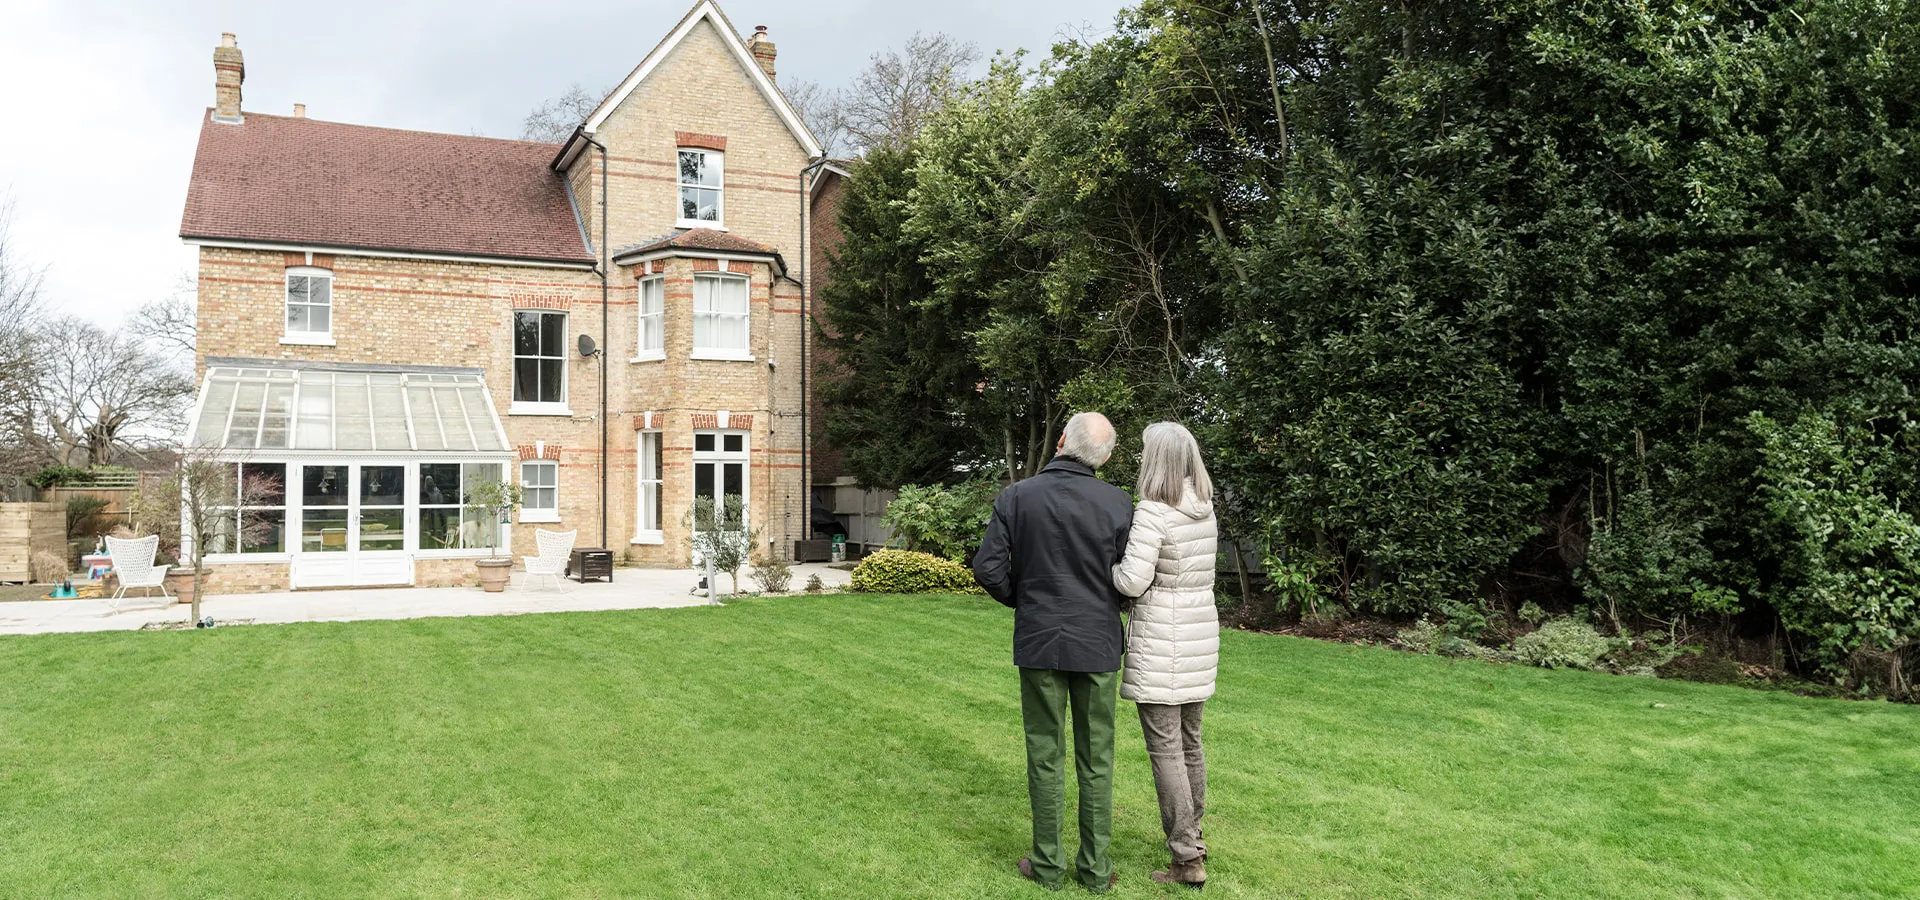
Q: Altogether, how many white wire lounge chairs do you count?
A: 2